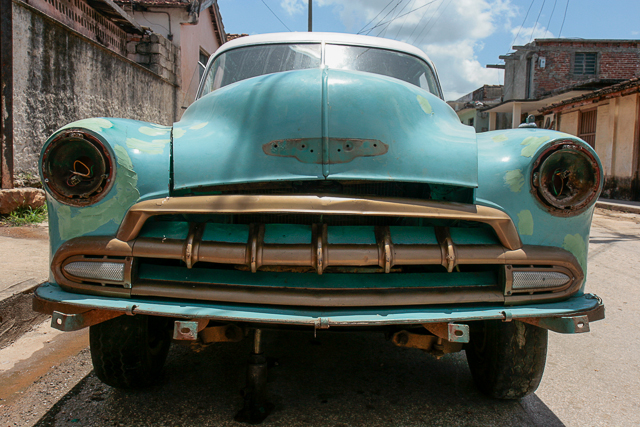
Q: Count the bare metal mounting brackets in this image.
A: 4